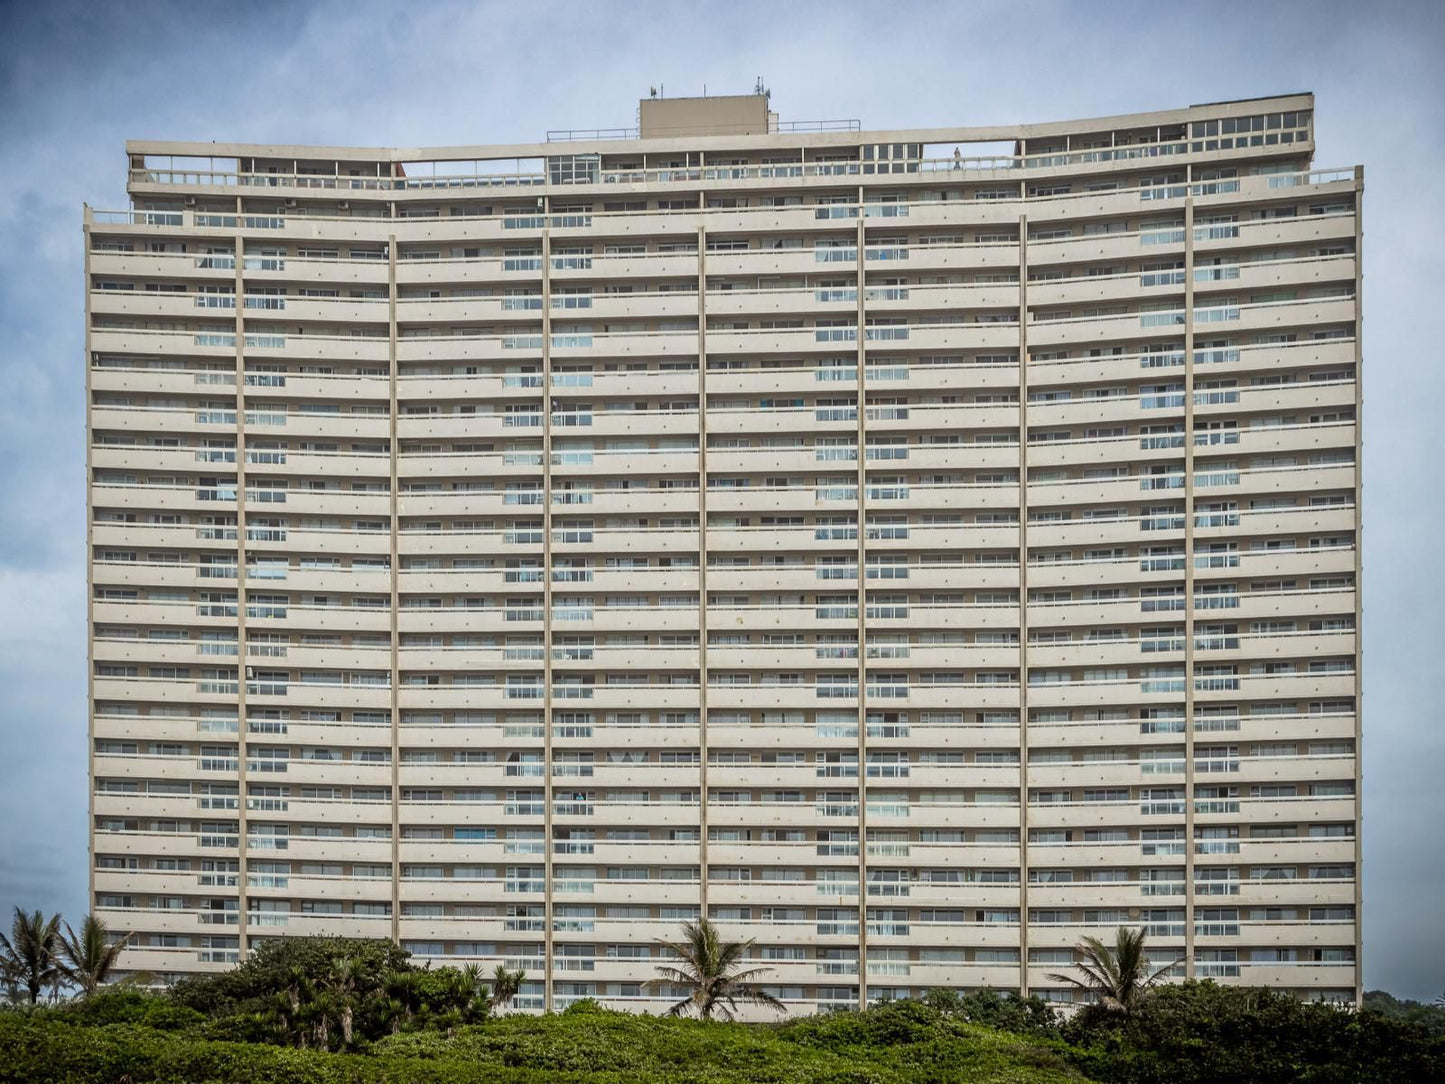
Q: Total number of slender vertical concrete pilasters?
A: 9